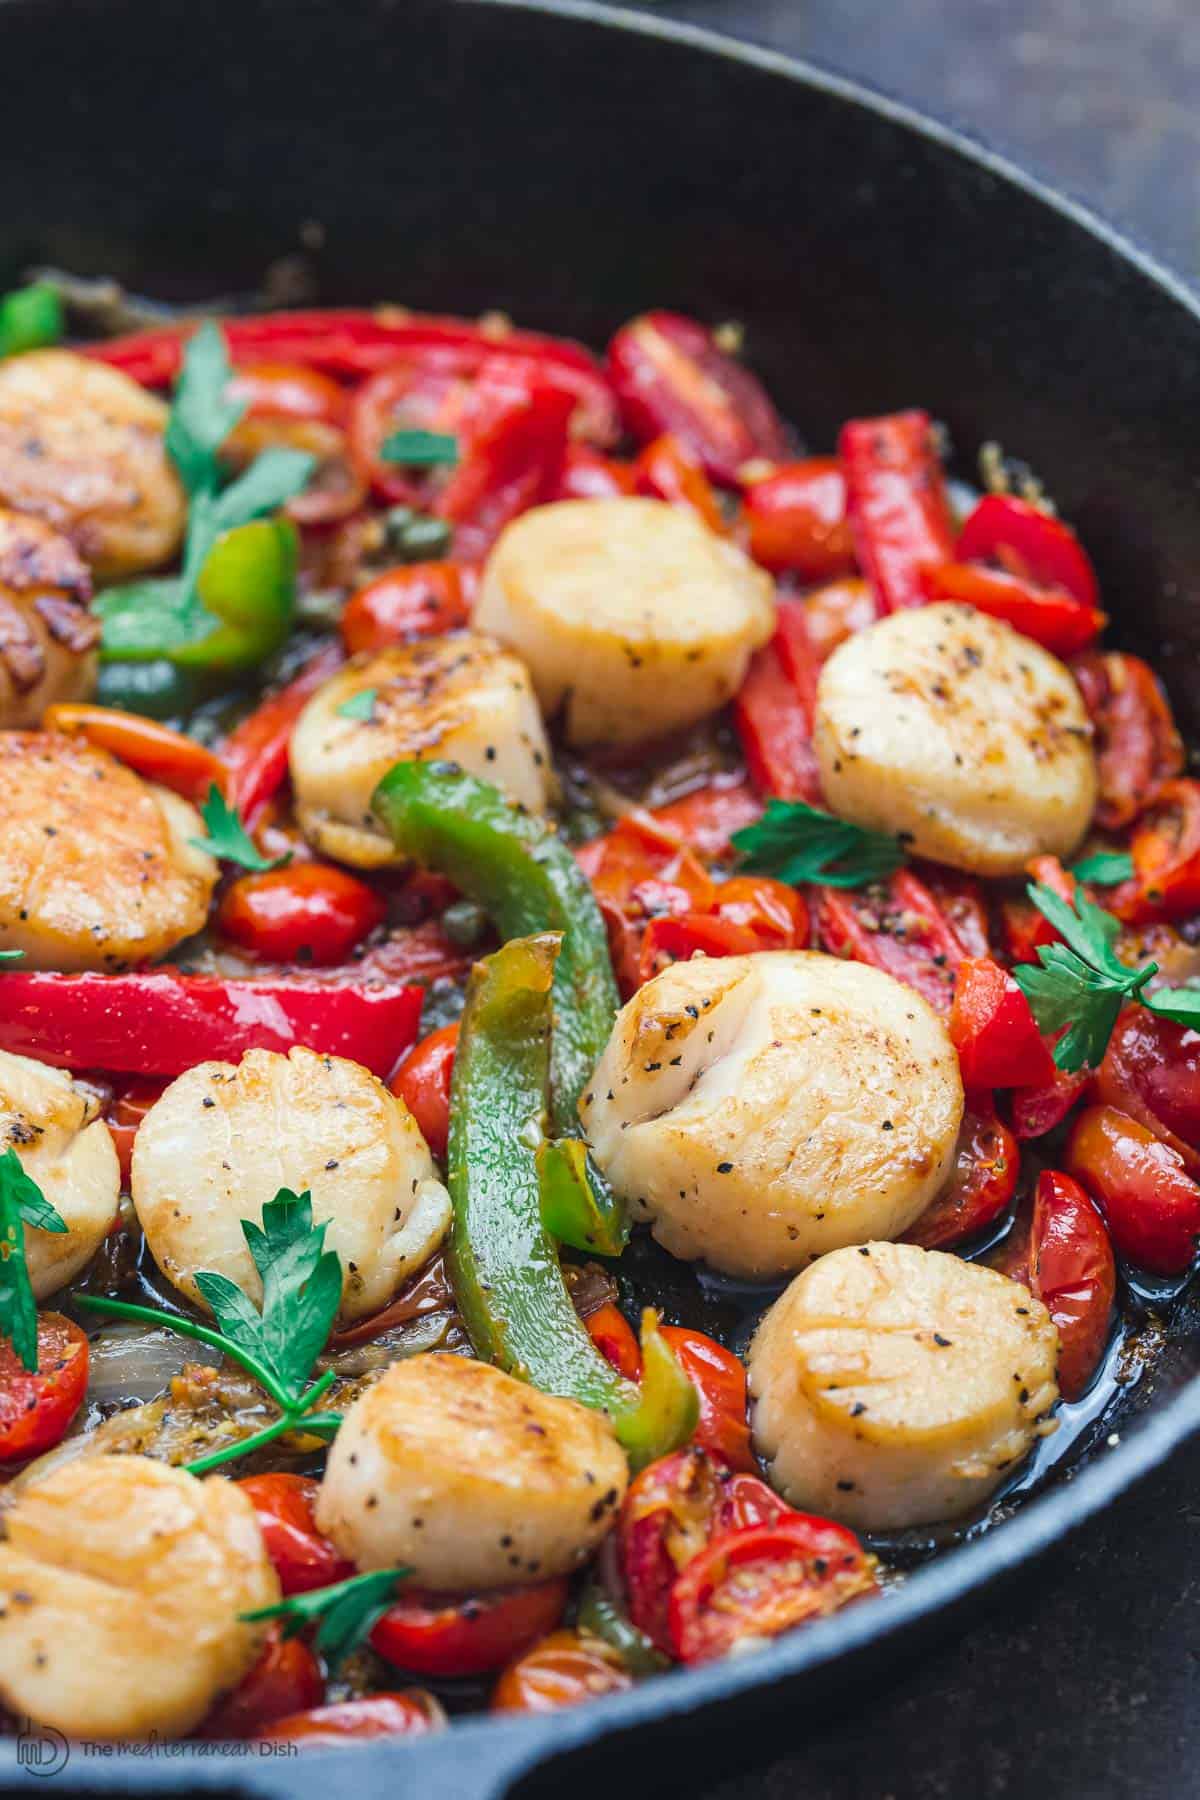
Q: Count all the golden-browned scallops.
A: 12